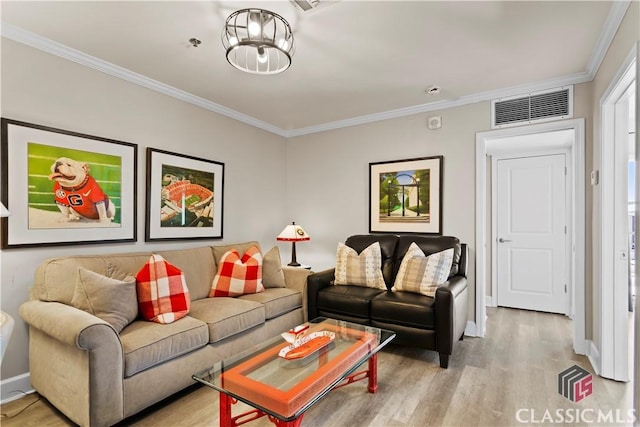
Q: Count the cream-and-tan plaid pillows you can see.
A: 2